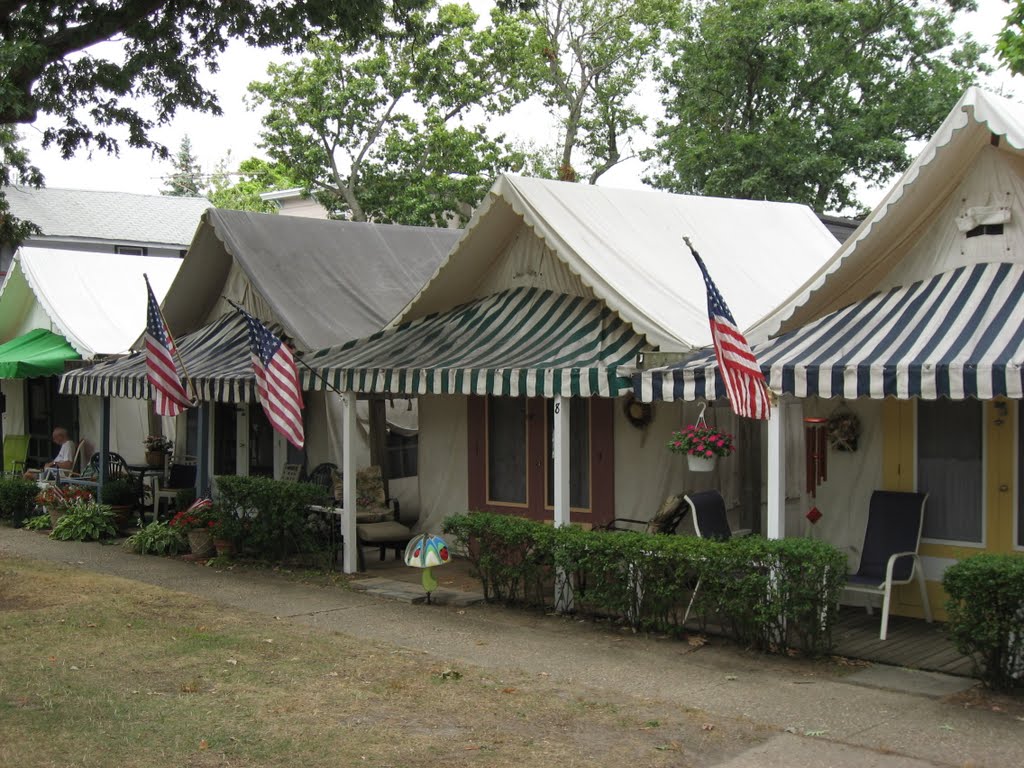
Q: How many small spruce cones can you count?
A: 0